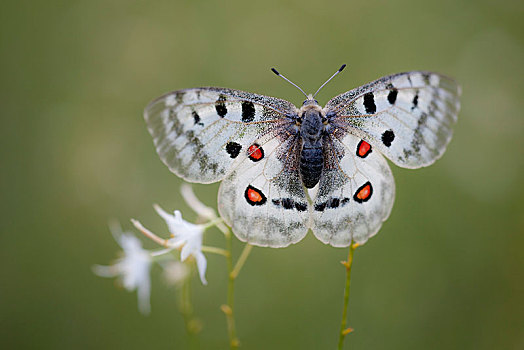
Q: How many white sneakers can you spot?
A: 0